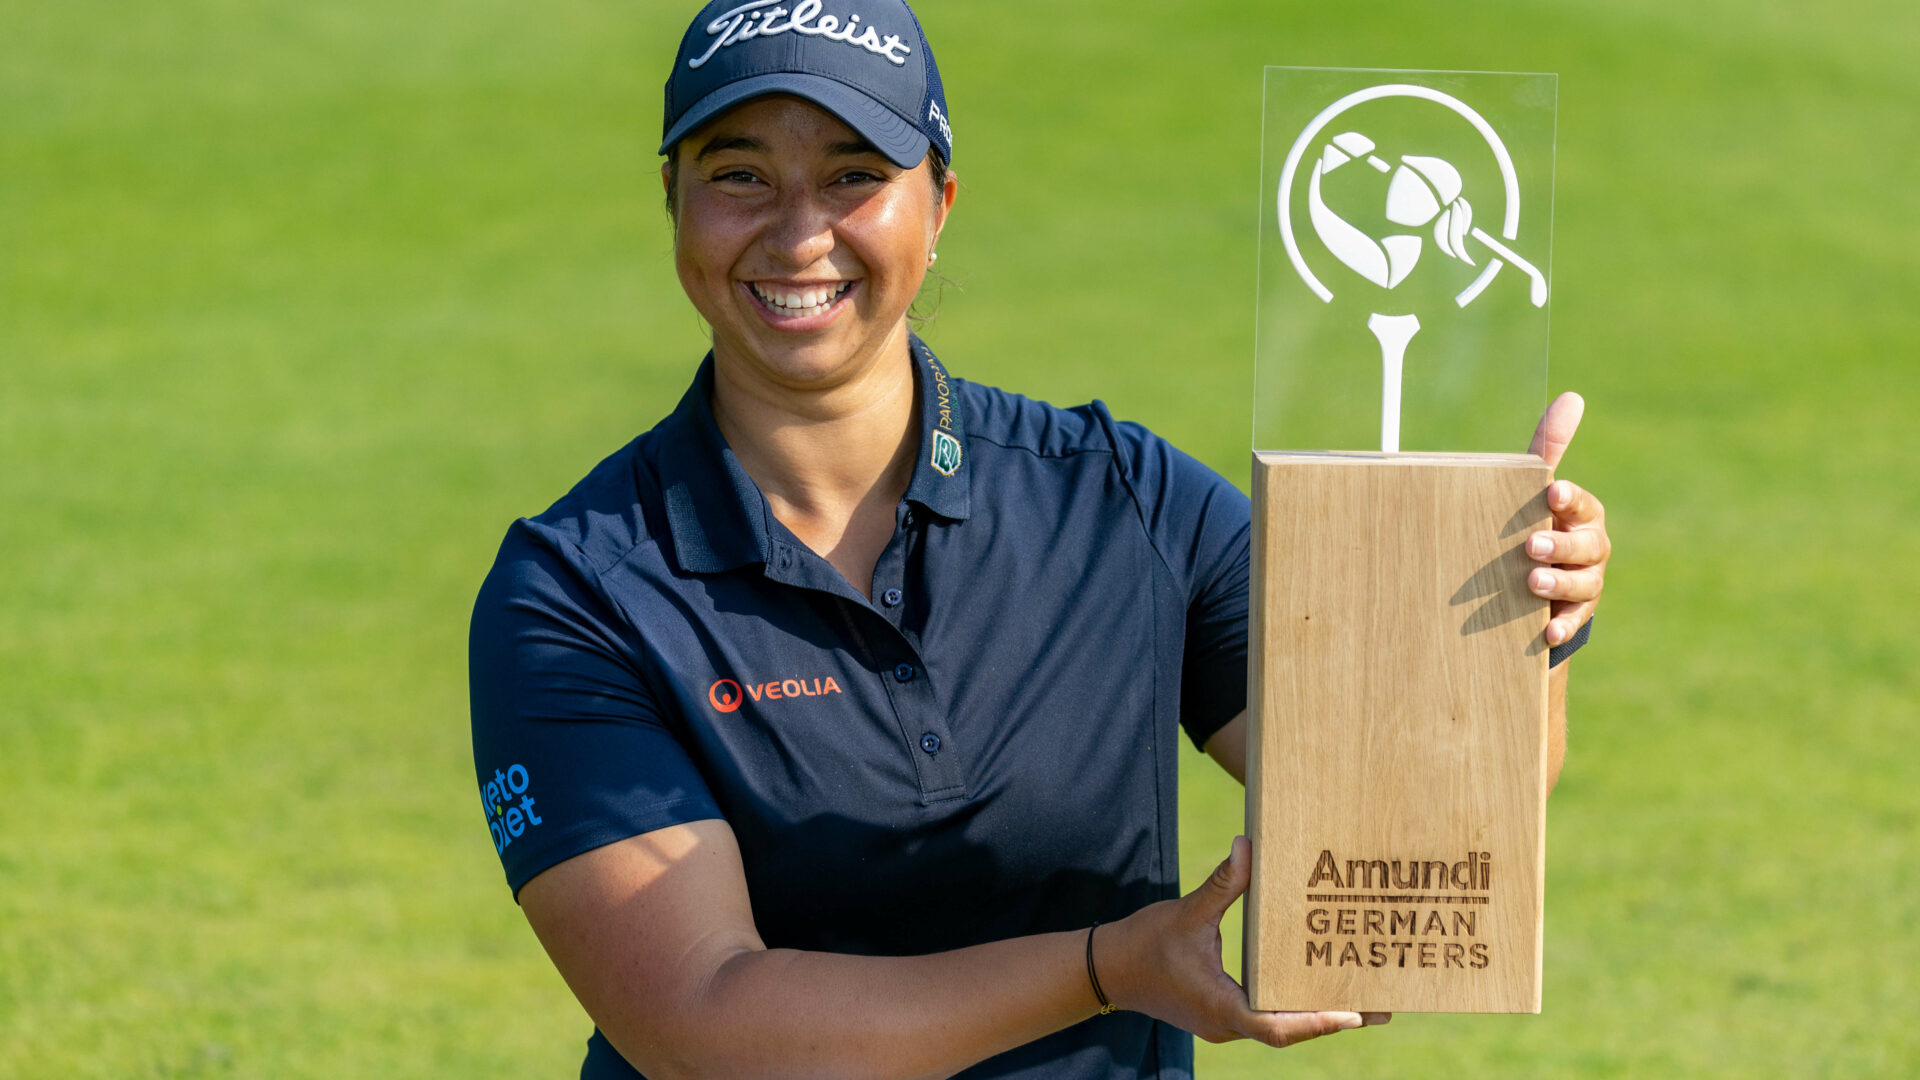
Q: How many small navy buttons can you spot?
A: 3